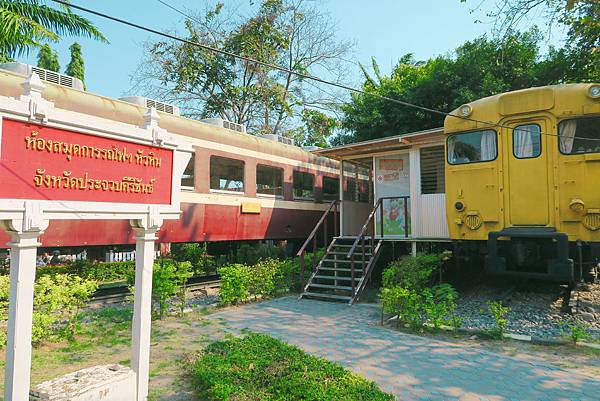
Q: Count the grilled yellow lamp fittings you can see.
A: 2